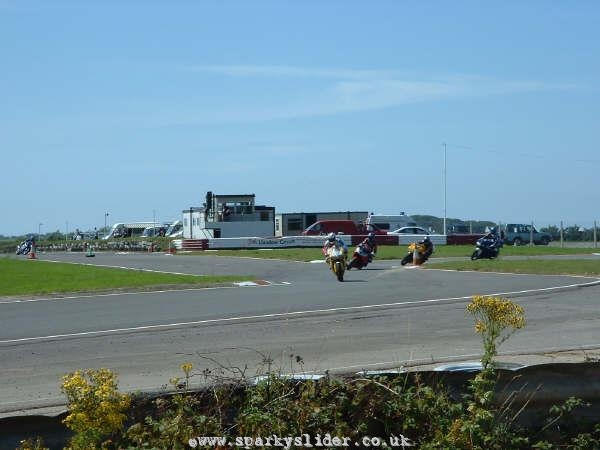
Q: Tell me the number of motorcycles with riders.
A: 5